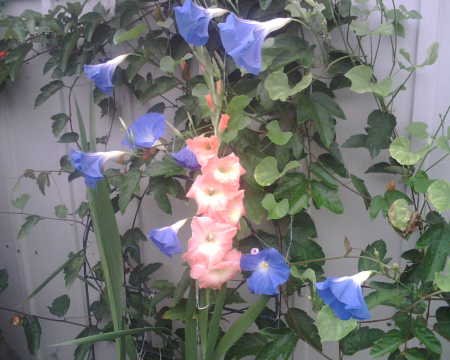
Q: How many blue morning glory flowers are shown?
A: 9